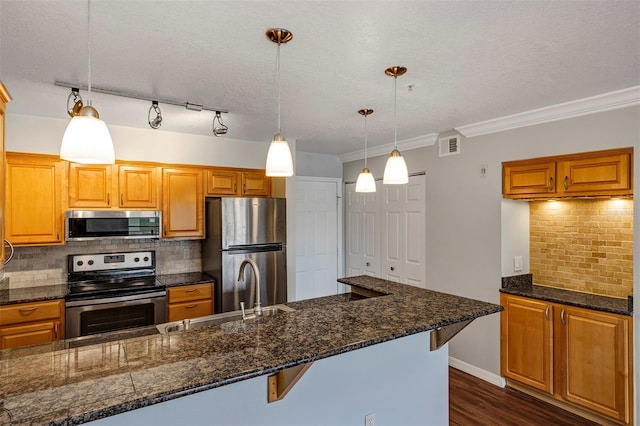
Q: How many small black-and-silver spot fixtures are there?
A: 3